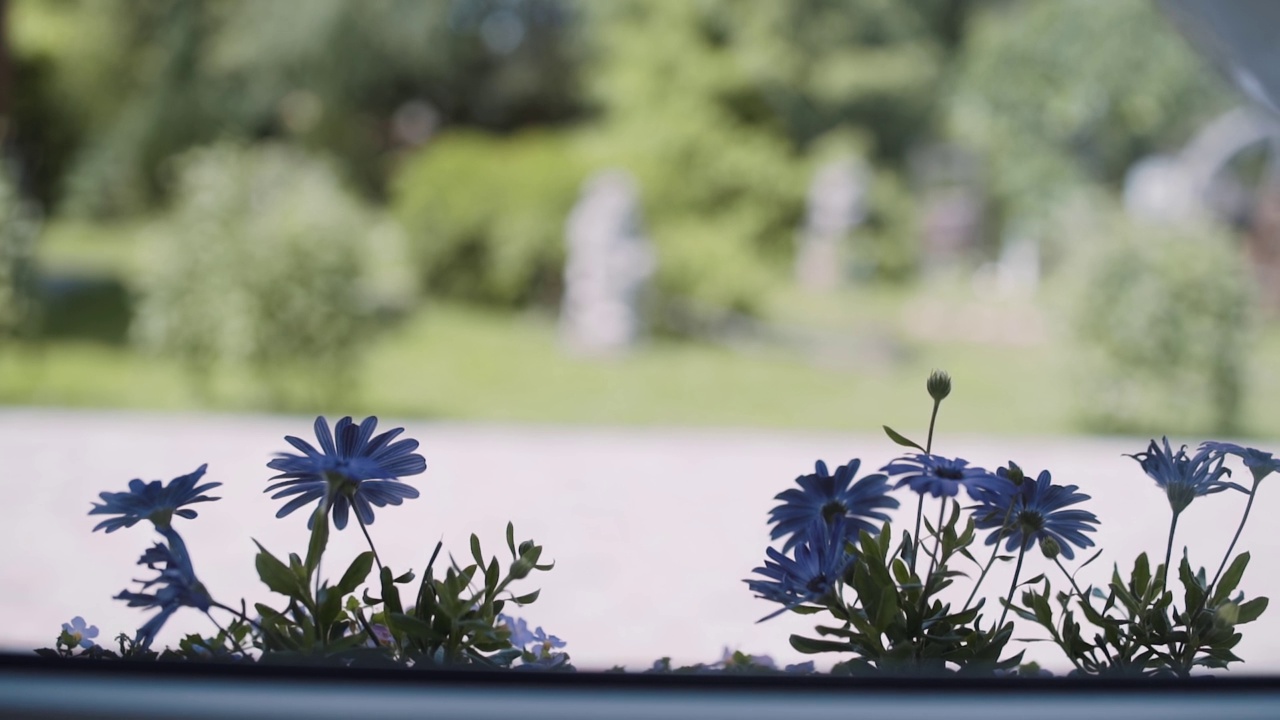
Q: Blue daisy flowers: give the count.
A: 9